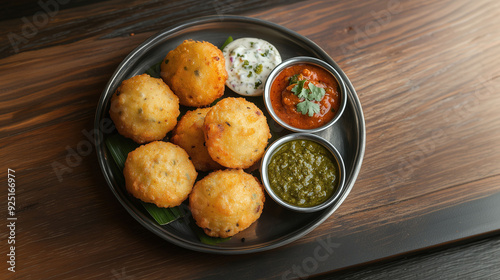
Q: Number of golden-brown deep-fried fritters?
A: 6